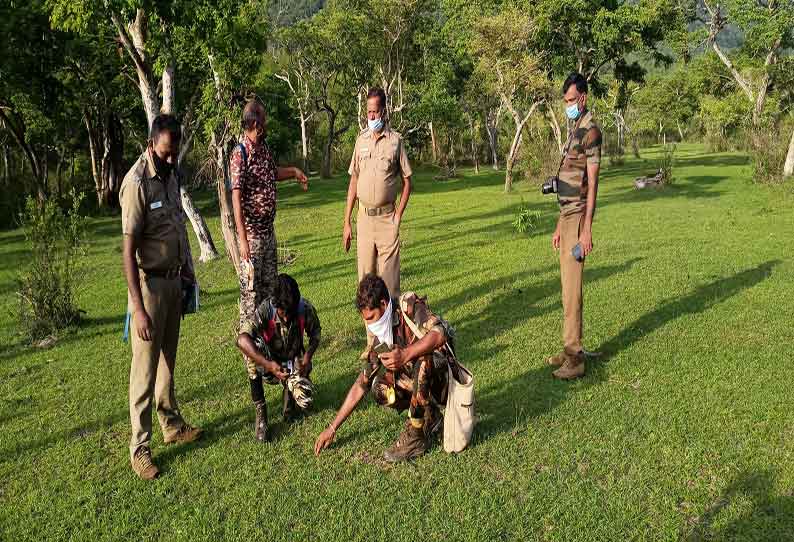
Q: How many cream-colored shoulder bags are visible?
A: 1